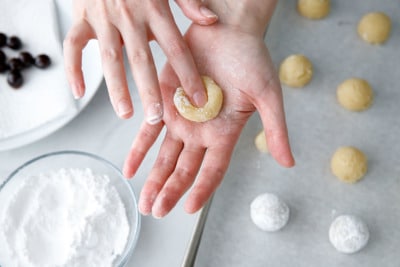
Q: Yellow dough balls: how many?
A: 6